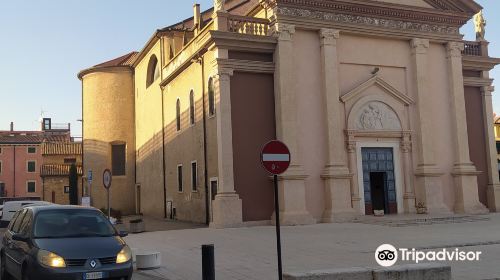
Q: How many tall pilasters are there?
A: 4